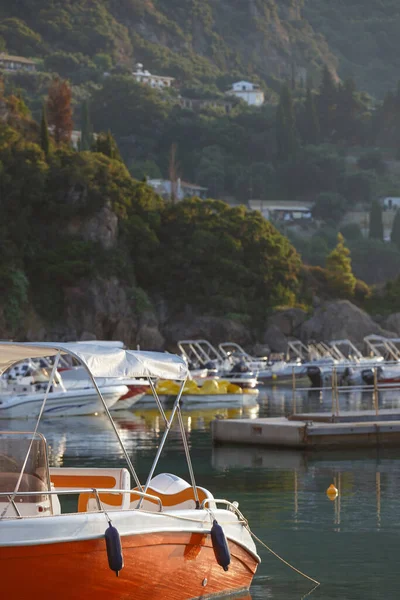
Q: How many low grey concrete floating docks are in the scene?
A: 1